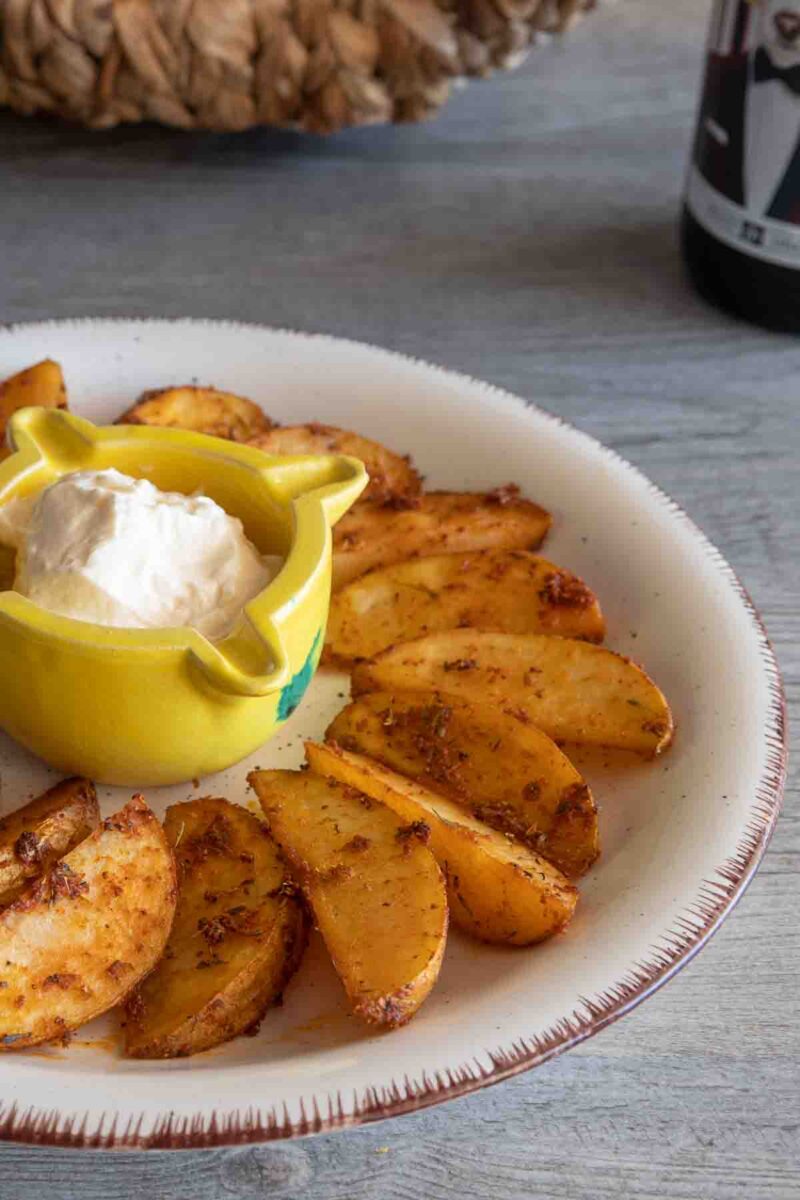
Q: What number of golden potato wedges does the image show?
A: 12